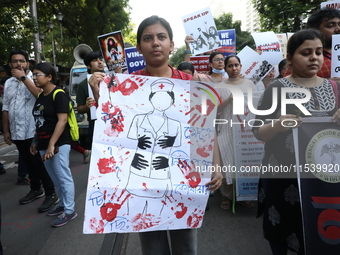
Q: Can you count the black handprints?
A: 4